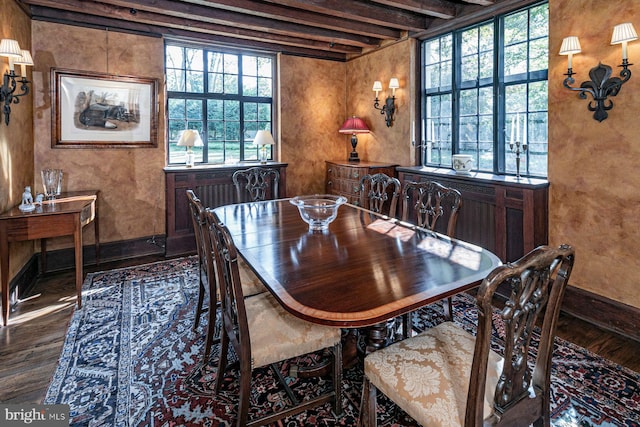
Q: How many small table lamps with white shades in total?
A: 2